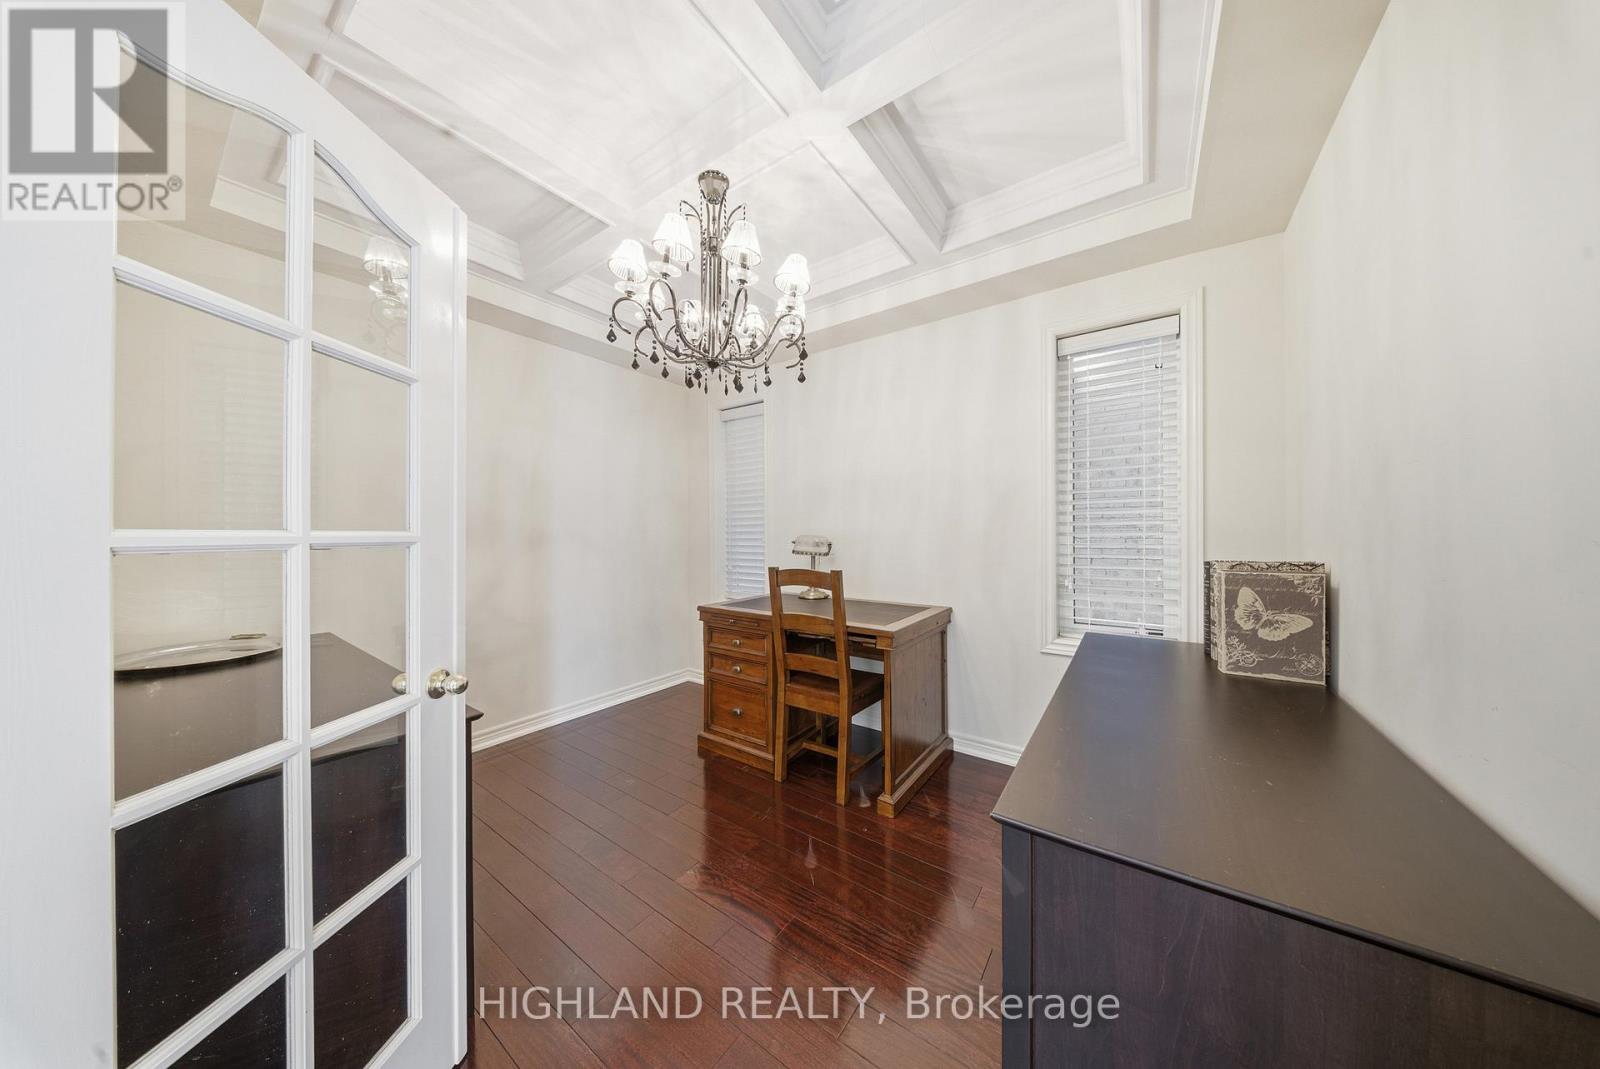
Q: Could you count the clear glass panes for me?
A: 10